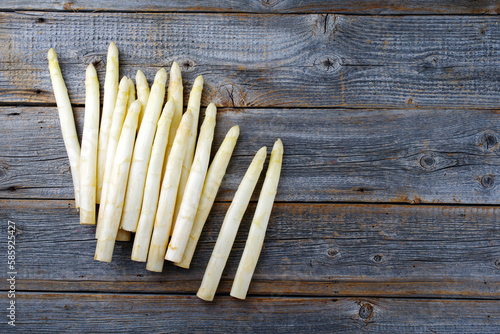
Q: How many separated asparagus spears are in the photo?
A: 2